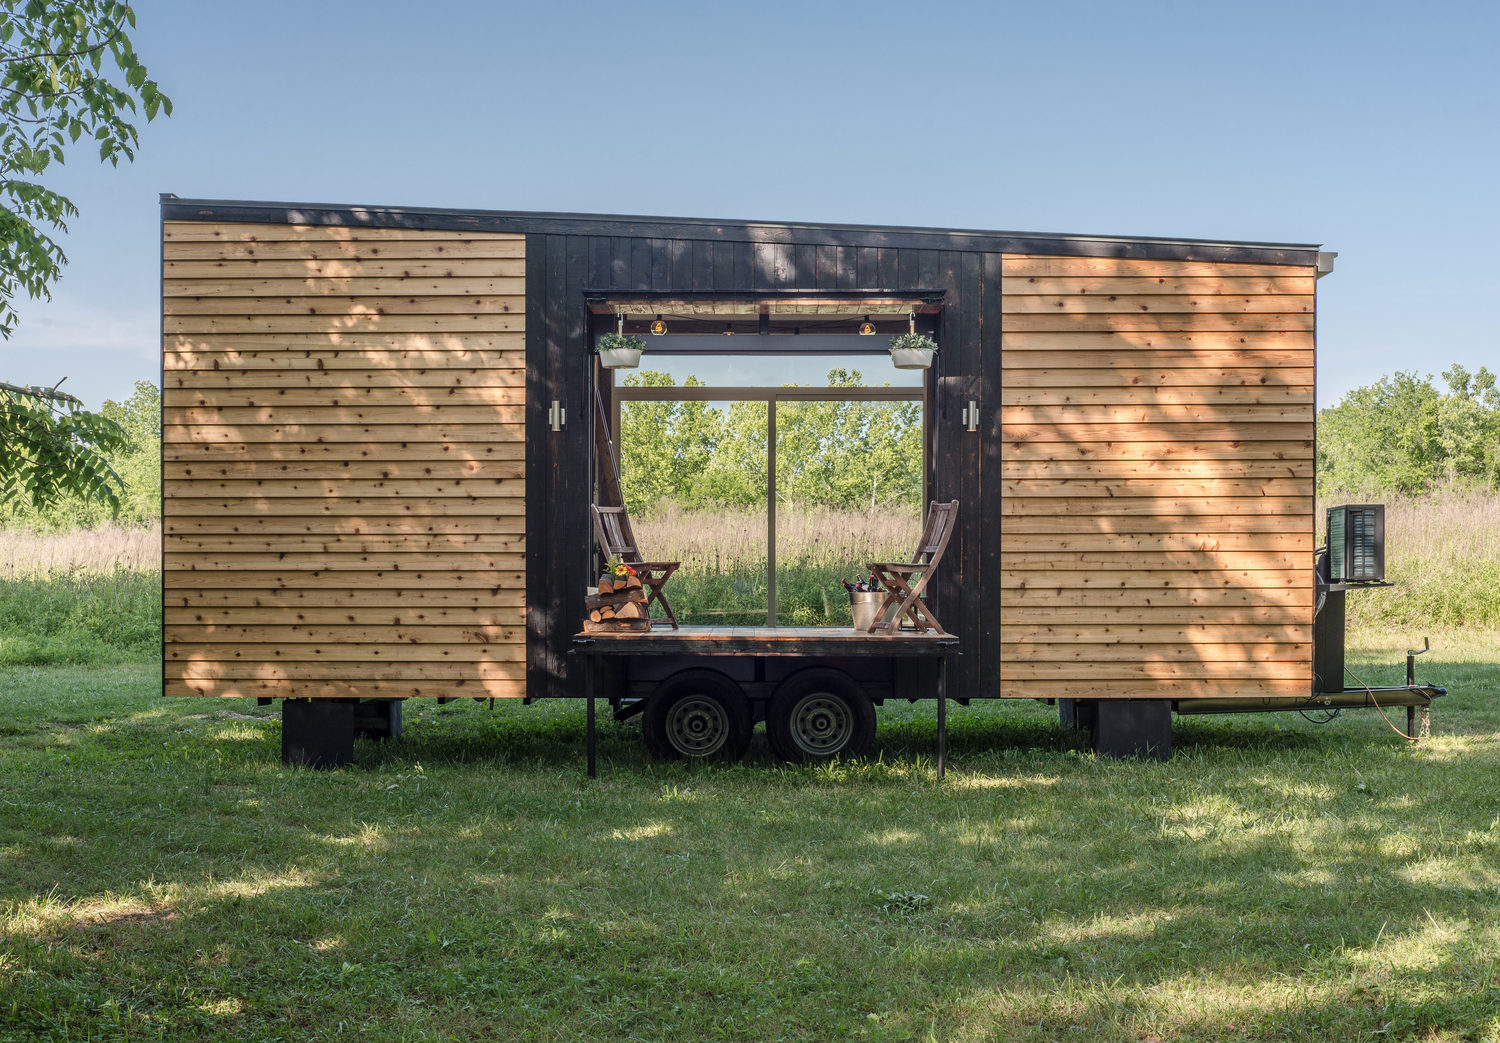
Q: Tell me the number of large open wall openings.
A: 1